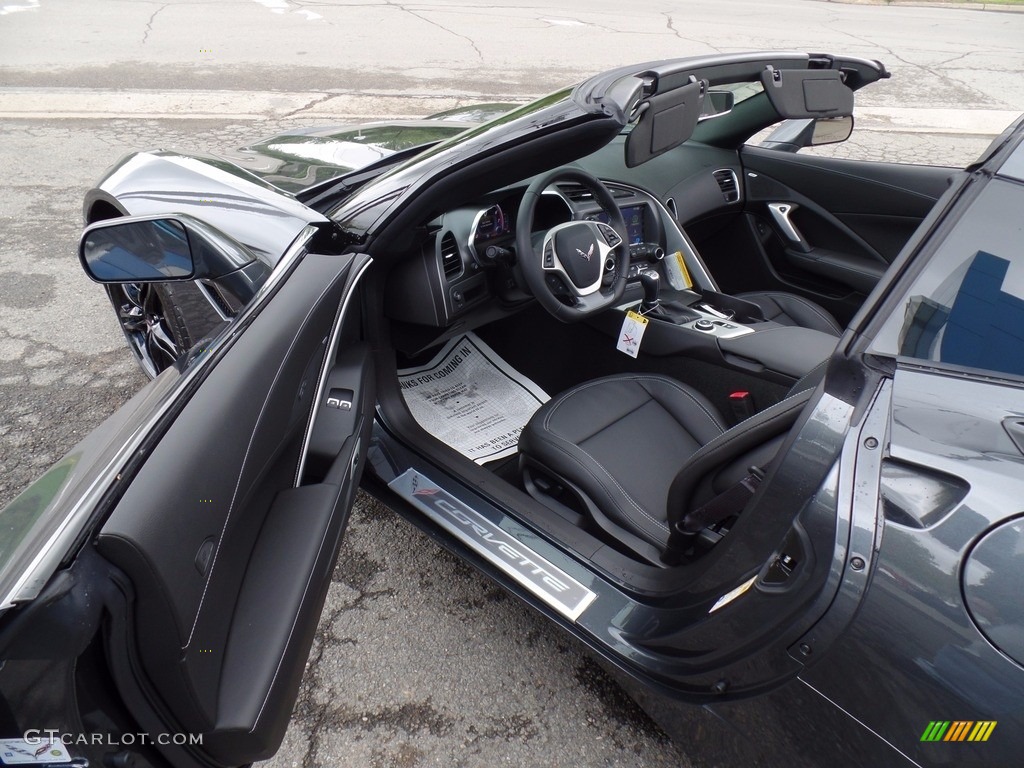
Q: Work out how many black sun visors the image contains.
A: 2